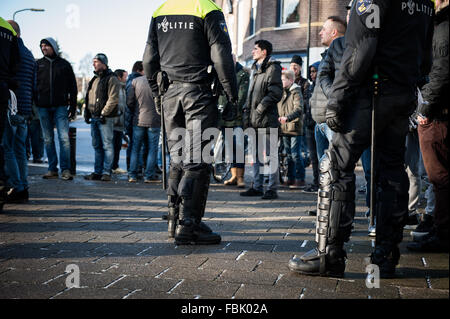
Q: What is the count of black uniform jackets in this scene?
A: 3